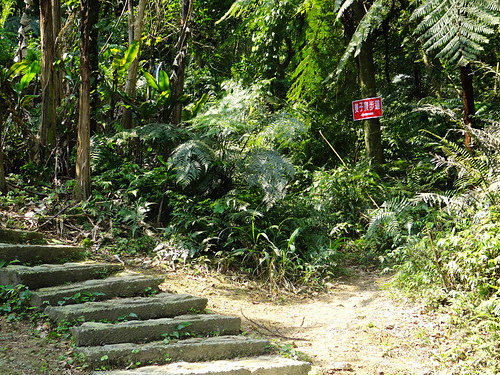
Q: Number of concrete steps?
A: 8